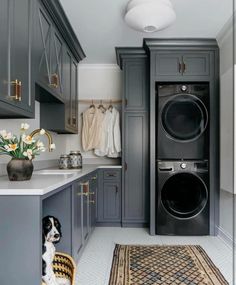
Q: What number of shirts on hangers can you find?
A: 3